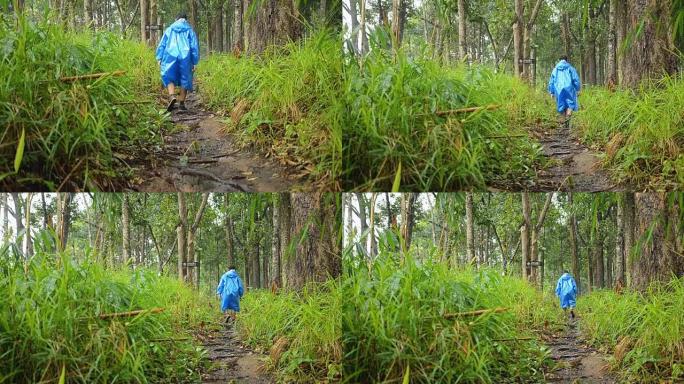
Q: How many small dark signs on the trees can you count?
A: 4